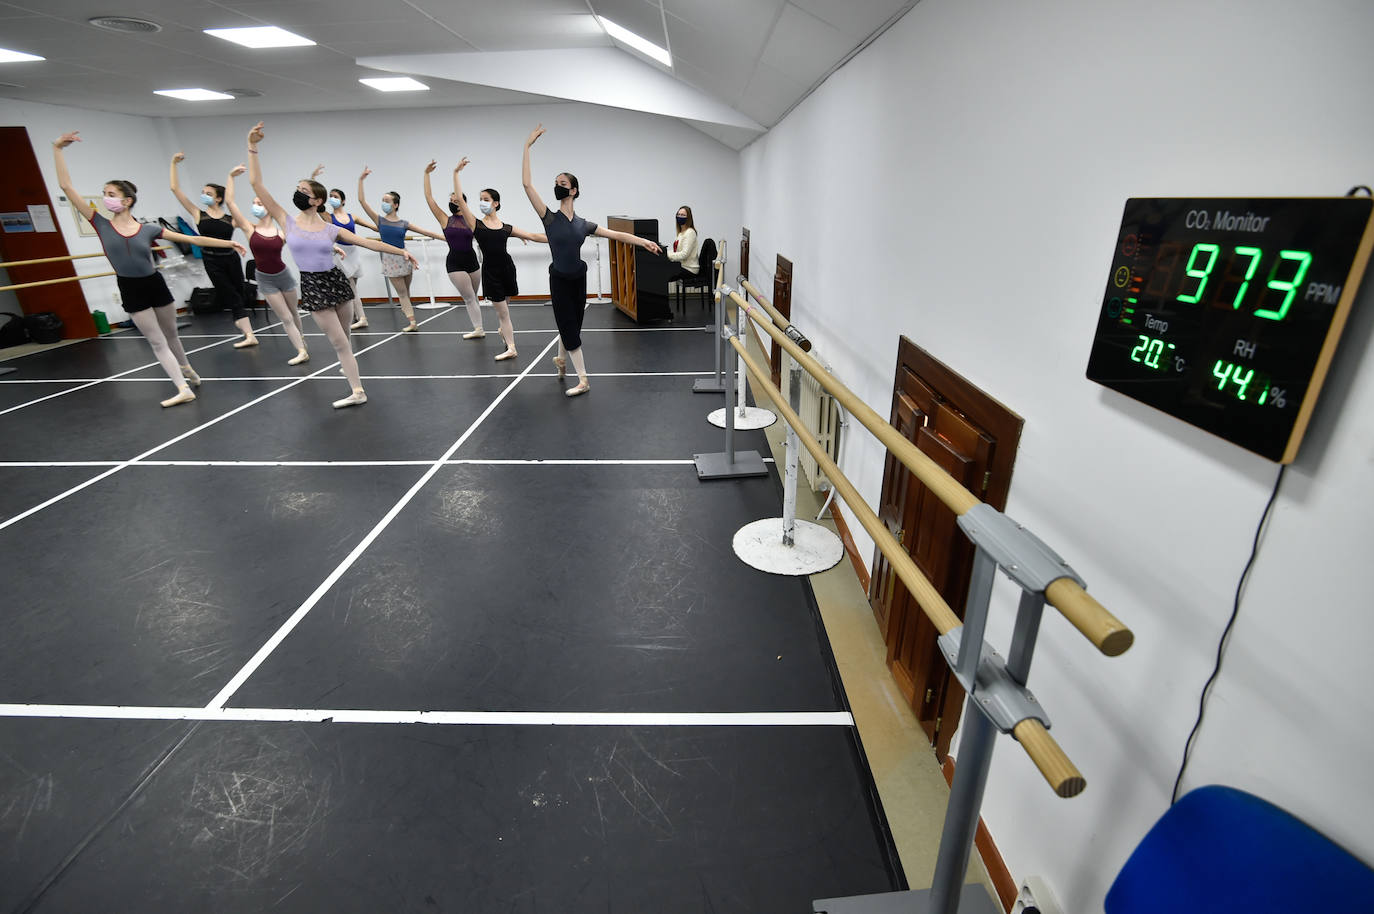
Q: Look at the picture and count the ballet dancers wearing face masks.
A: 9